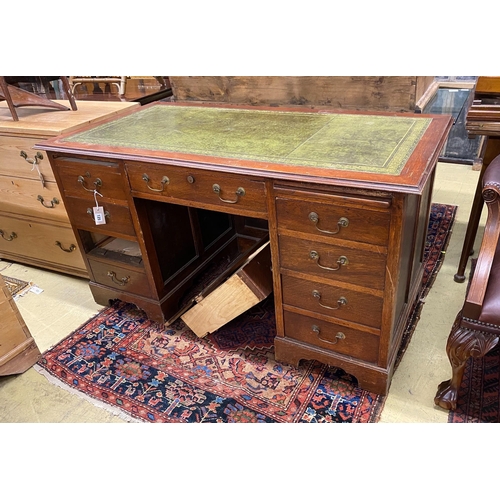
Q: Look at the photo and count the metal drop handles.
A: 13